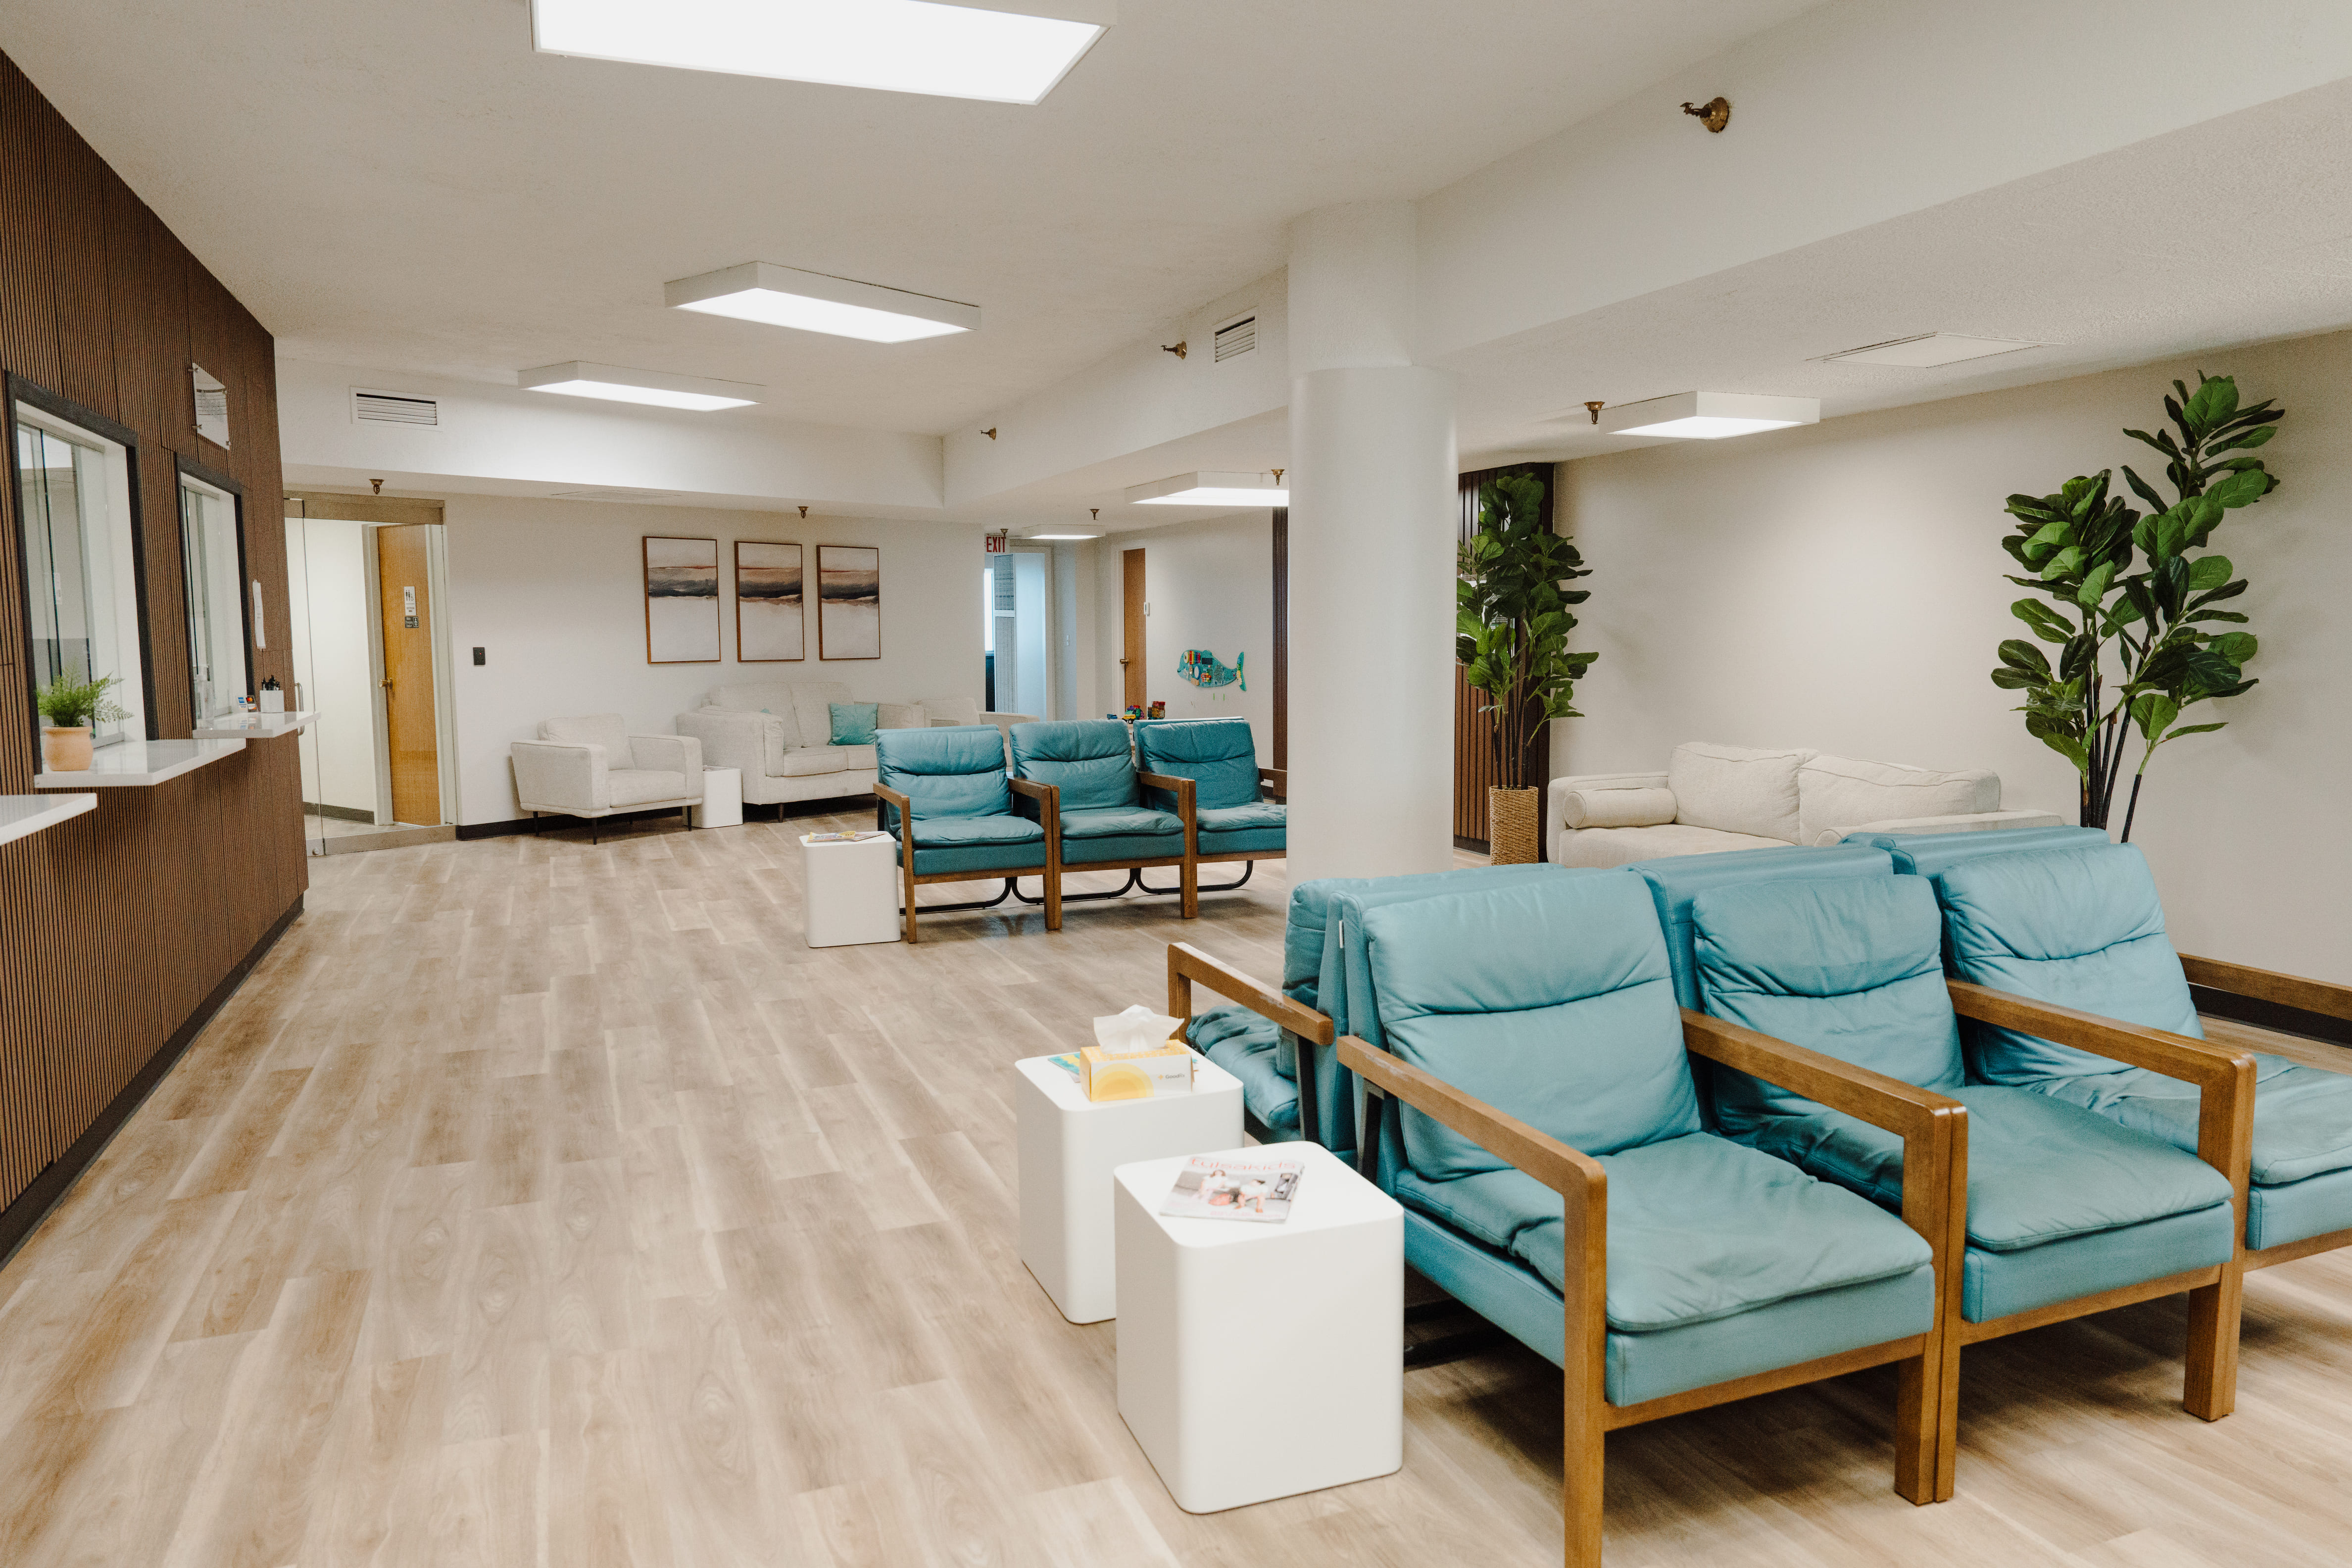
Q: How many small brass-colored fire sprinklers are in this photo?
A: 9